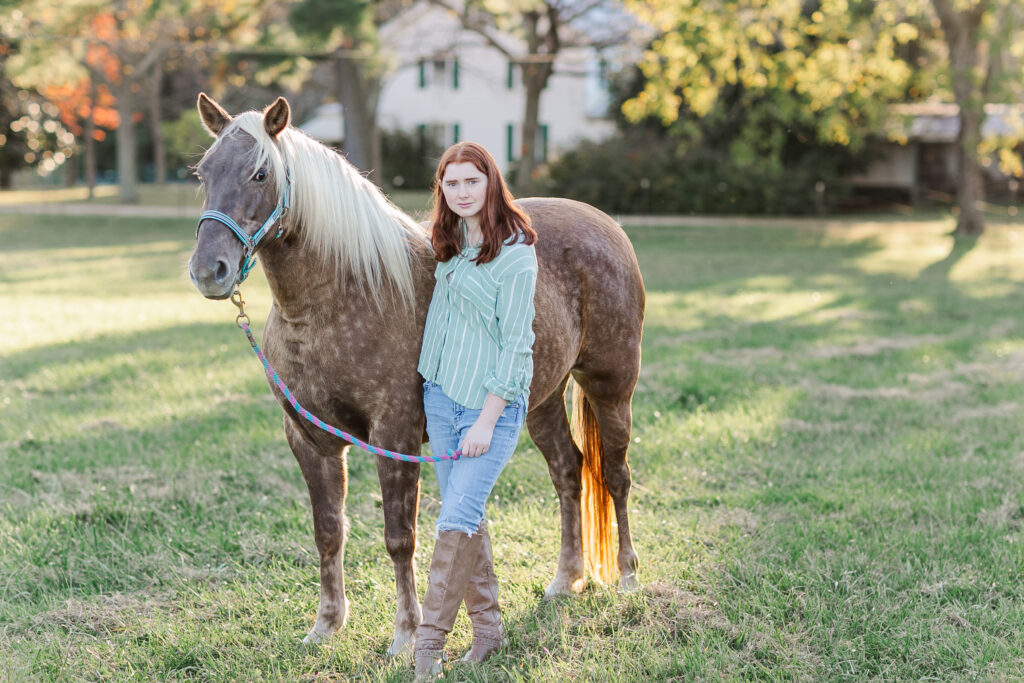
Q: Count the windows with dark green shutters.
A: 4